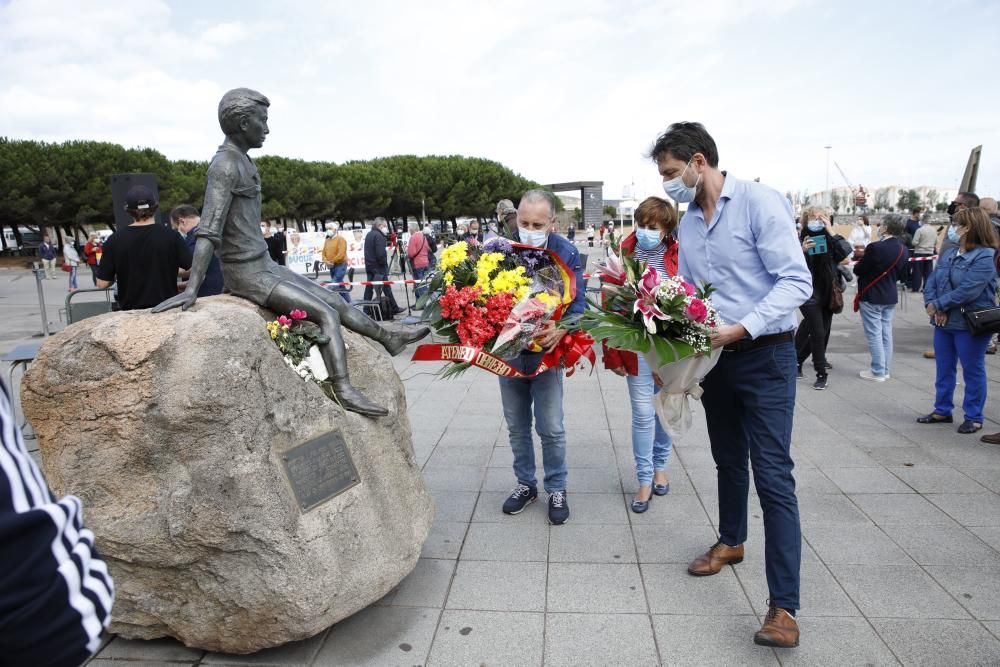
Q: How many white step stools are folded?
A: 0